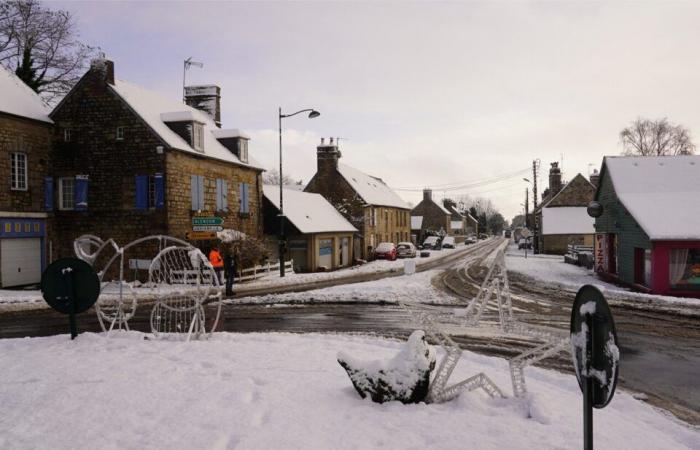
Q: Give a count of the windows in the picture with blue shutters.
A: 5